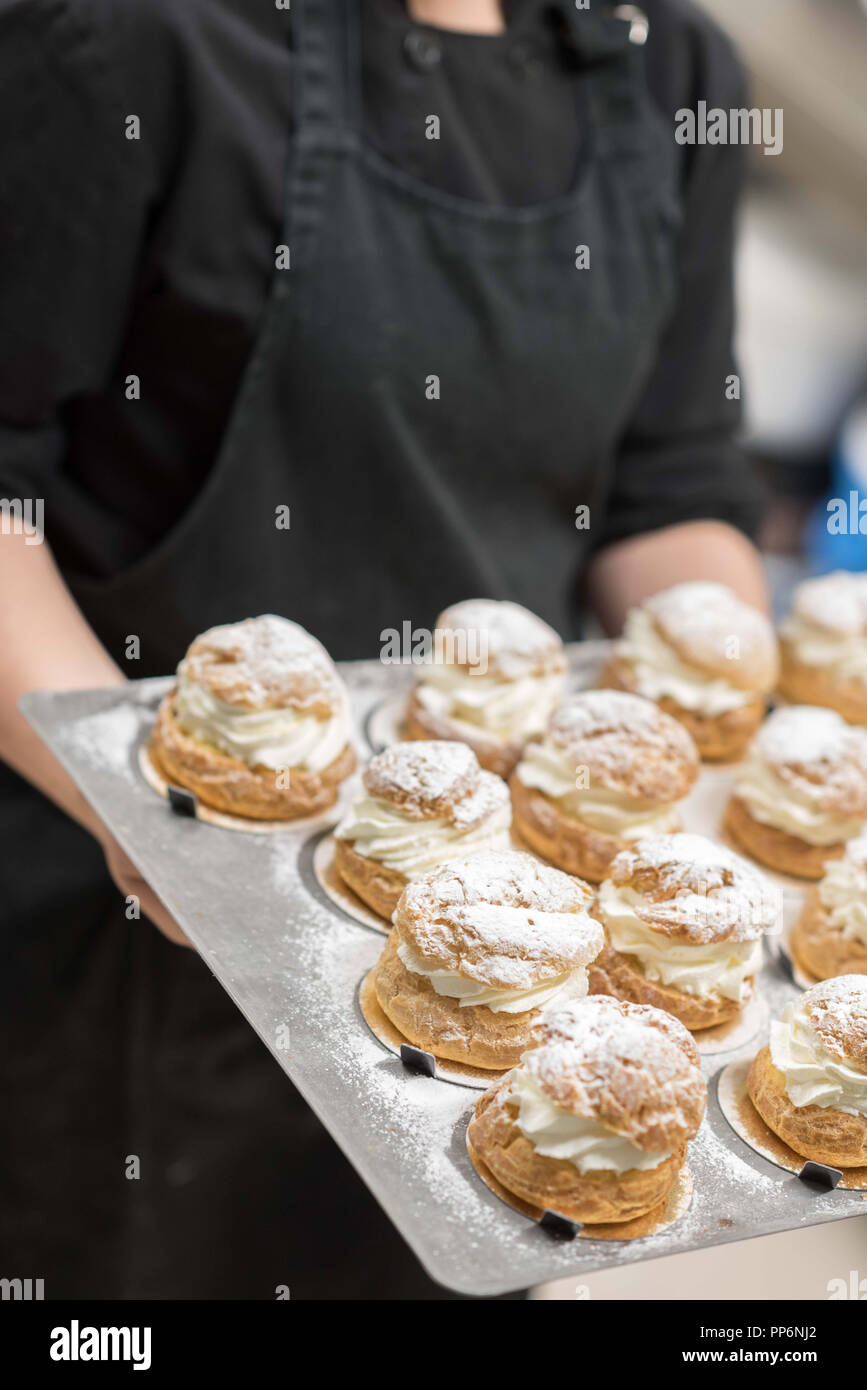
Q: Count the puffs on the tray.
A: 12